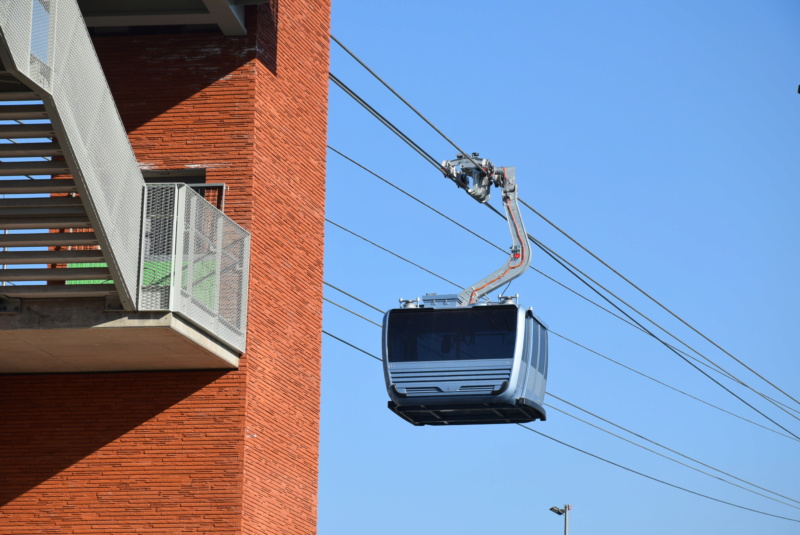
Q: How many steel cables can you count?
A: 8